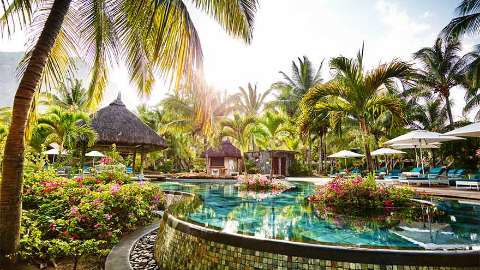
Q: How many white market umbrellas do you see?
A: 7